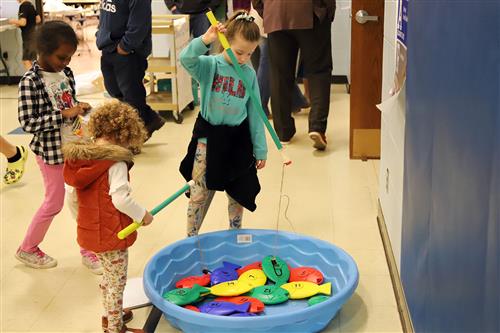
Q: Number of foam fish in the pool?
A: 15